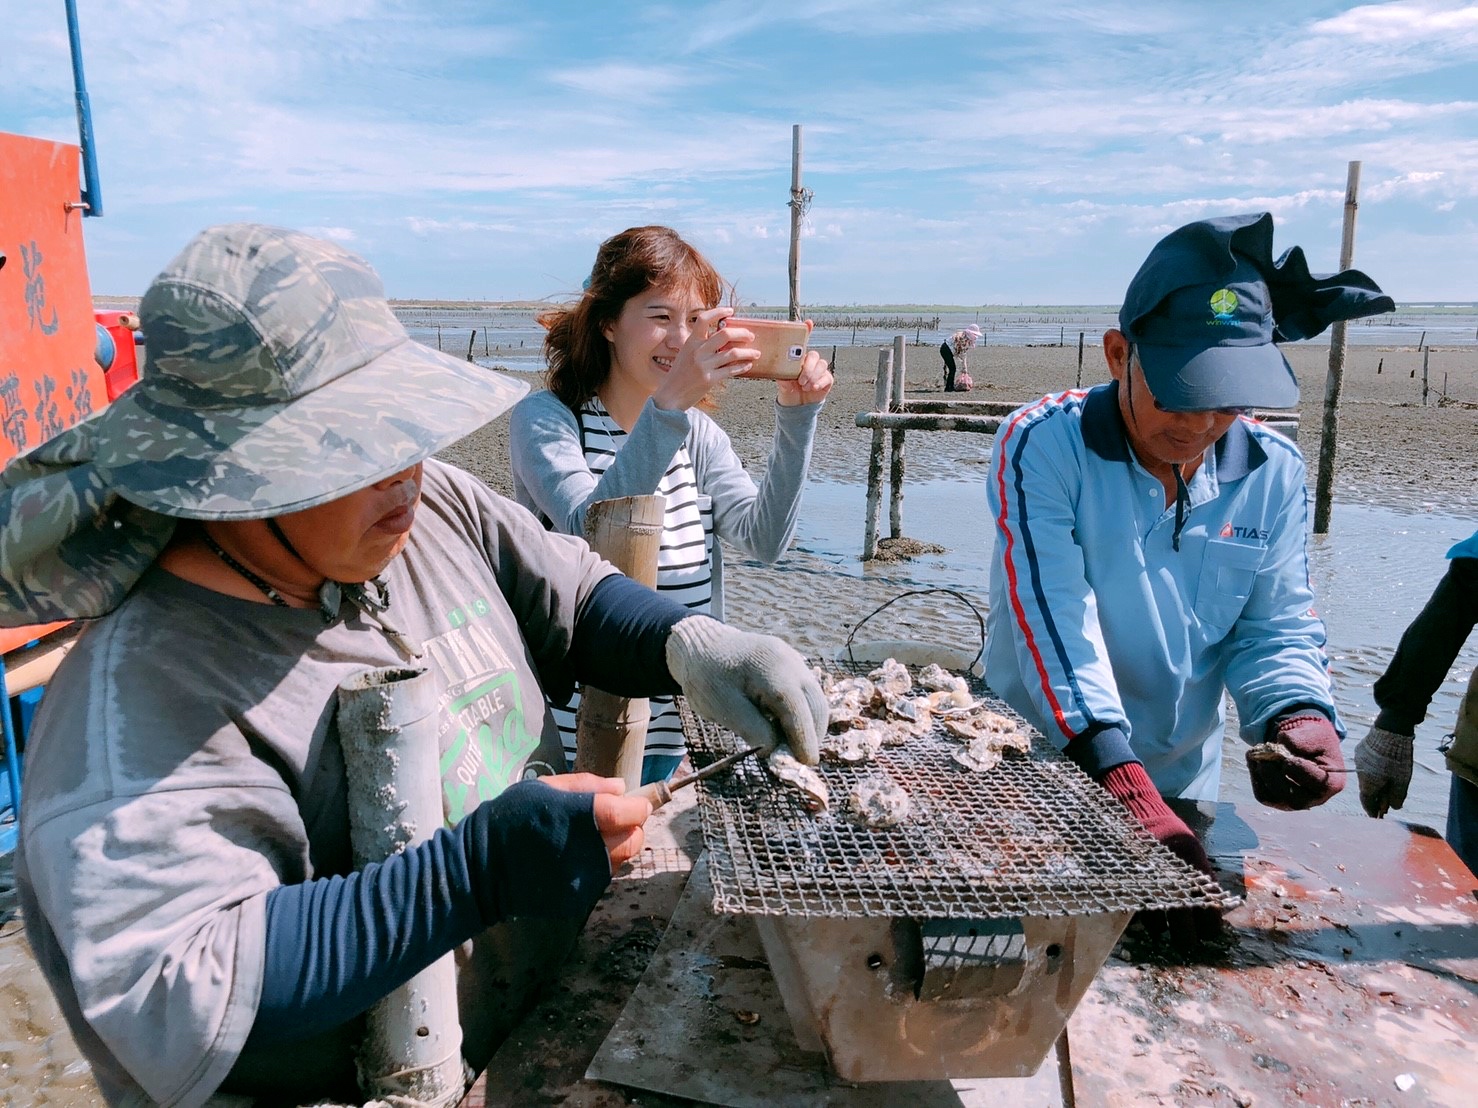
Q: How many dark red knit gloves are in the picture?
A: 2